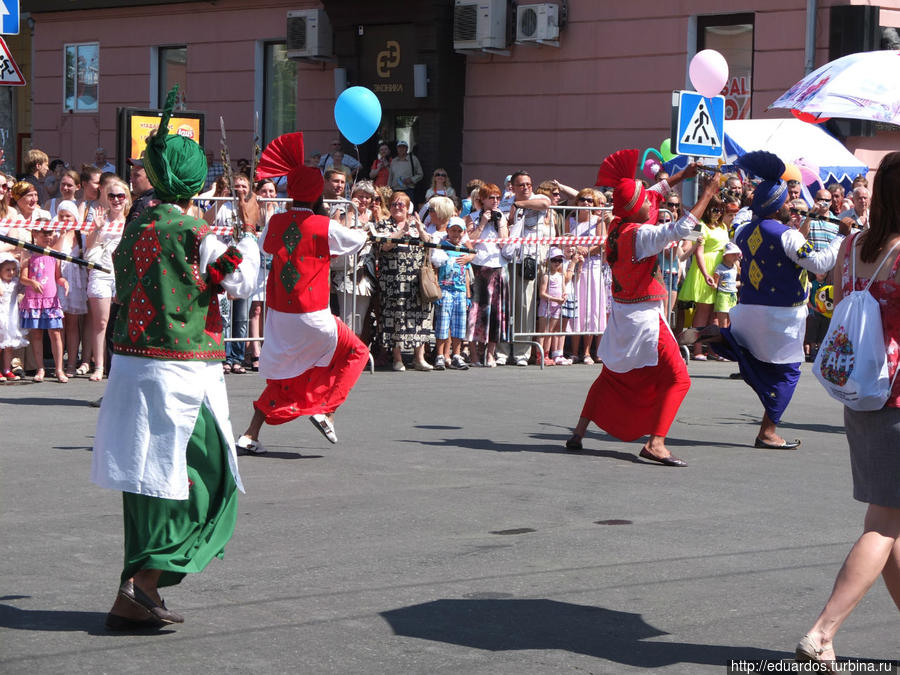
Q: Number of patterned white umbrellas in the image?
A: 1